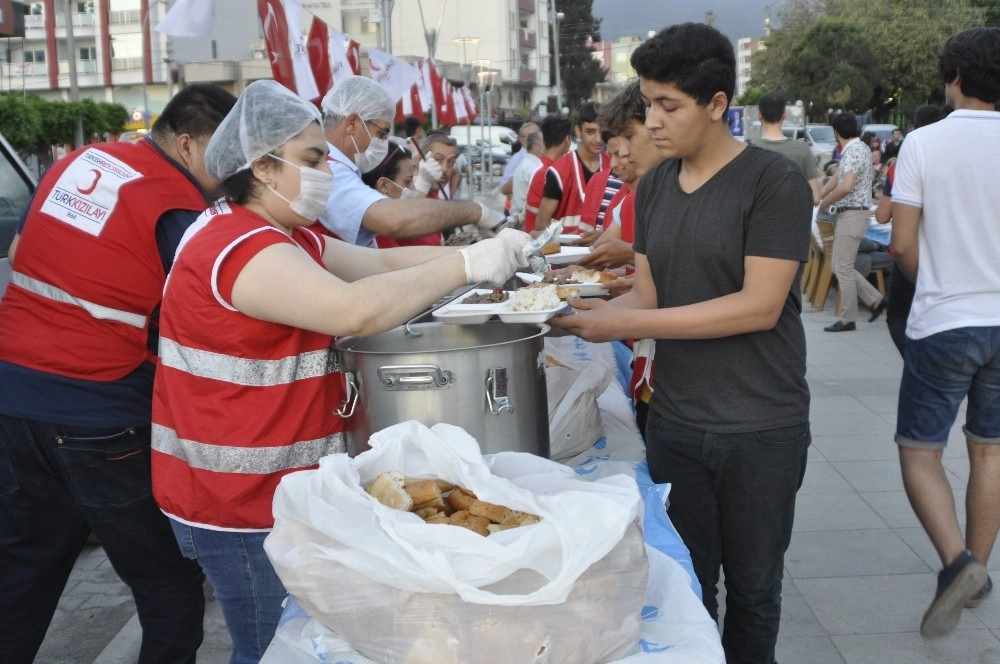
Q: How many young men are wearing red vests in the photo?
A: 4